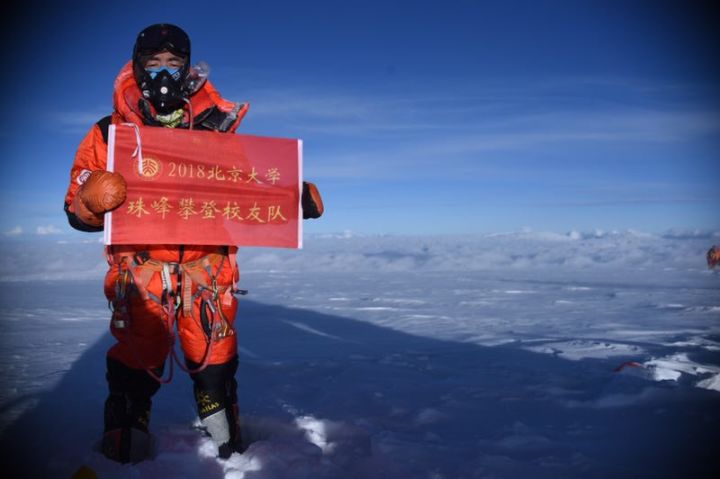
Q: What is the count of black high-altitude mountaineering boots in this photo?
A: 2